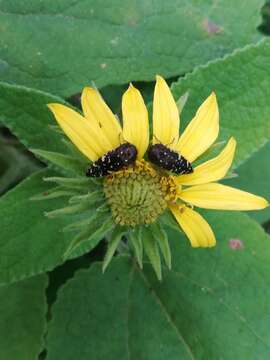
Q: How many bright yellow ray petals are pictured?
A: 8